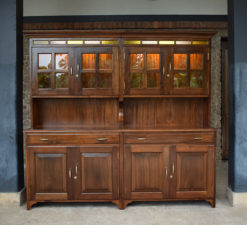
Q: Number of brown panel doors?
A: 4